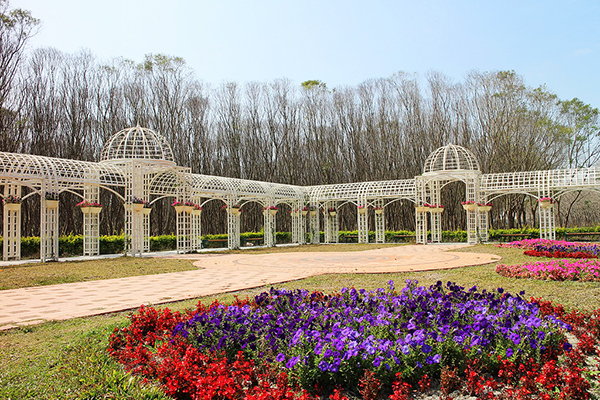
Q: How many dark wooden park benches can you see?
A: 6